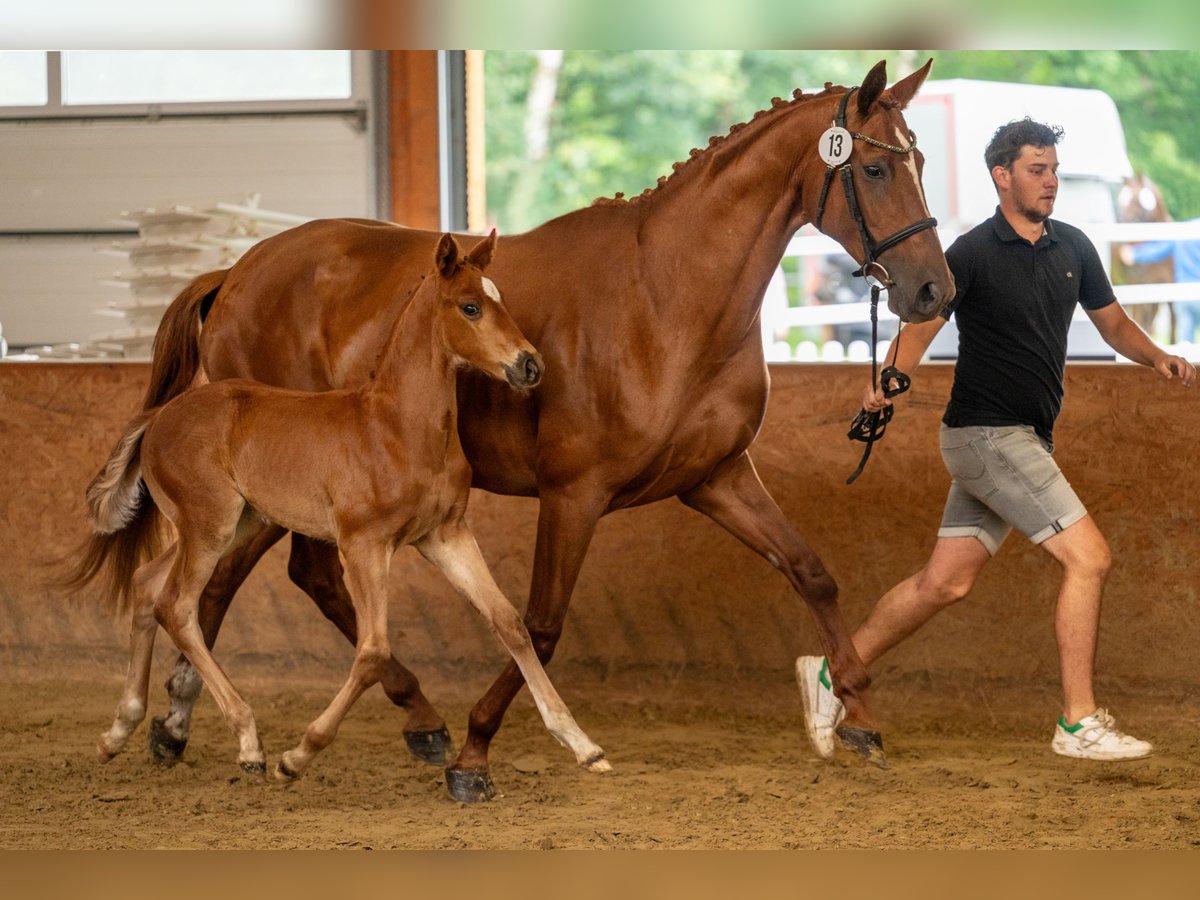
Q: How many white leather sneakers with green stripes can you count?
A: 2